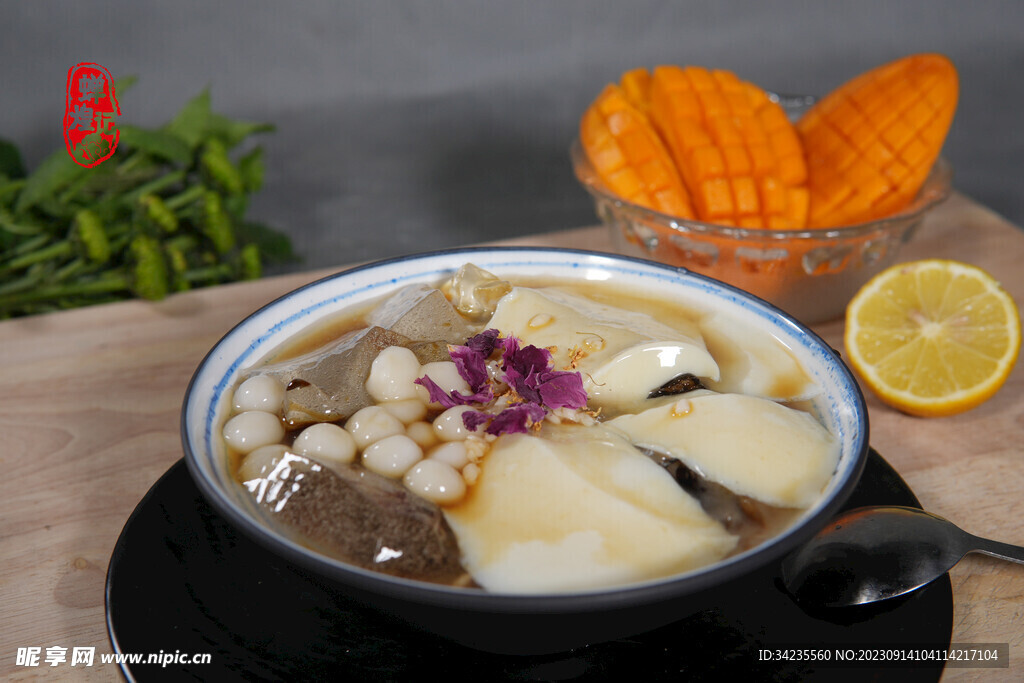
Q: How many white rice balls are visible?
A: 13